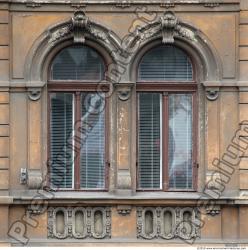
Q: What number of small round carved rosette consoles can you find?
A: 3